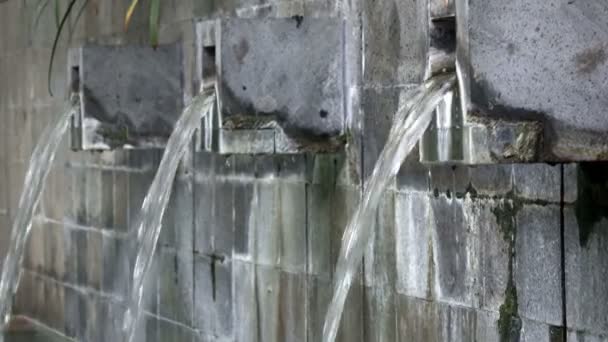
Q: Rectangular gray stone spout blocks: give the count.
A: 3